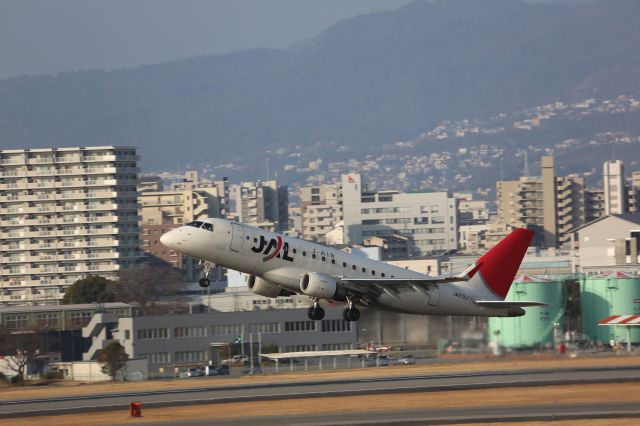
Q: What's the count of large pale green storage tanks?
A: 2